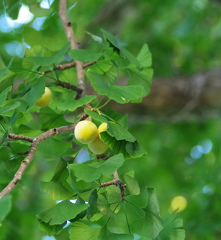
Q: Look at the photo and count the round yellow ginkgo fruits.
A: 5